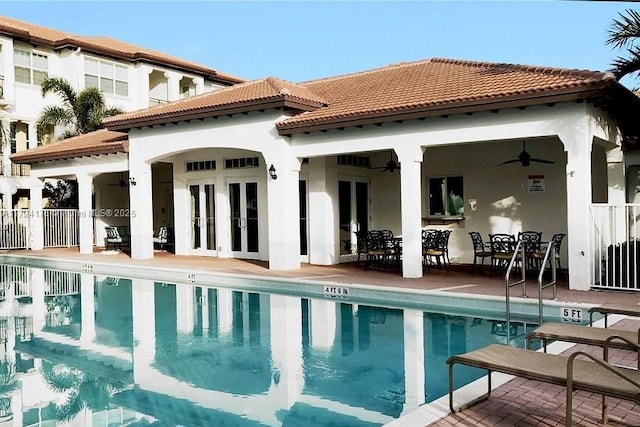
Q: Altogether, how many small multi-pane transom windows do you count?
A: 3